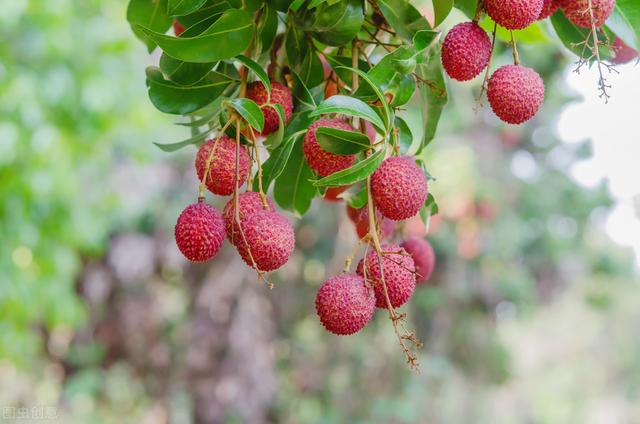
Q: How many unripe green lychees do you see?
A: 0